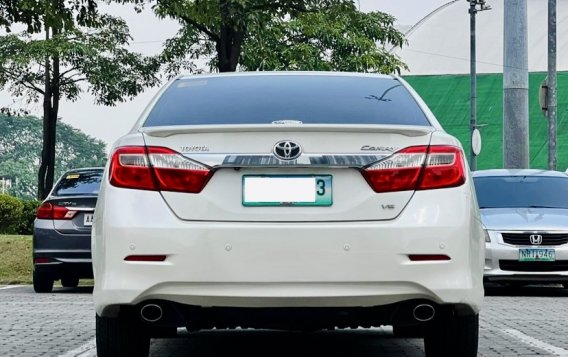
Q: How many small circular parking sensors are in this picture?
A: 4